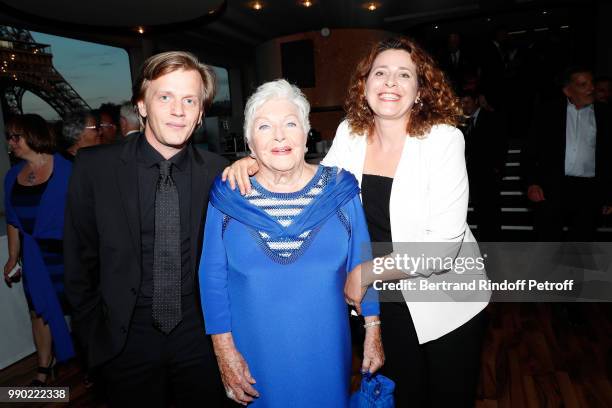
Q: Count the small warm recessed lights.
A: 4